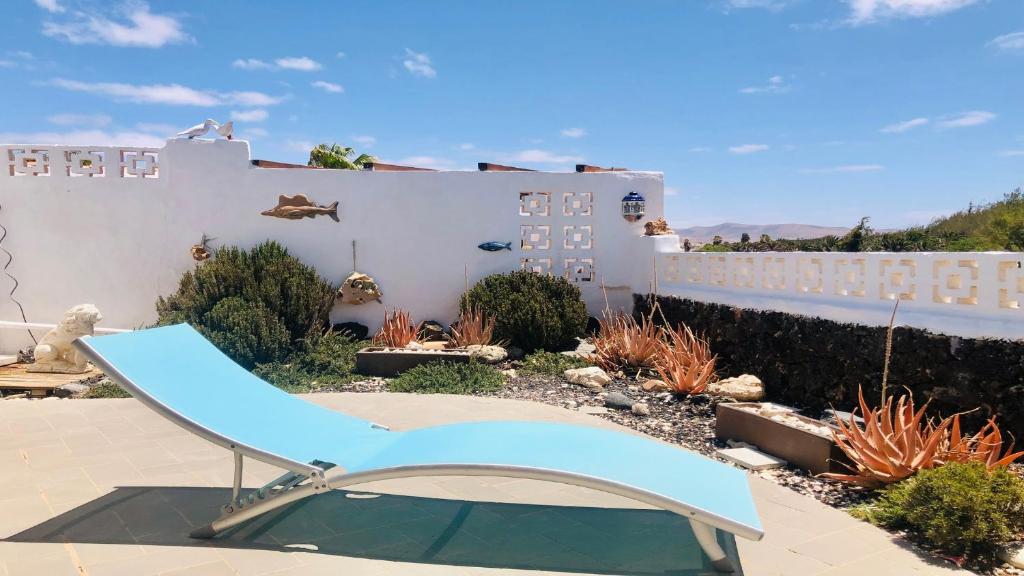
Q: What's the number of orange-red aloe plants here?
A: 6